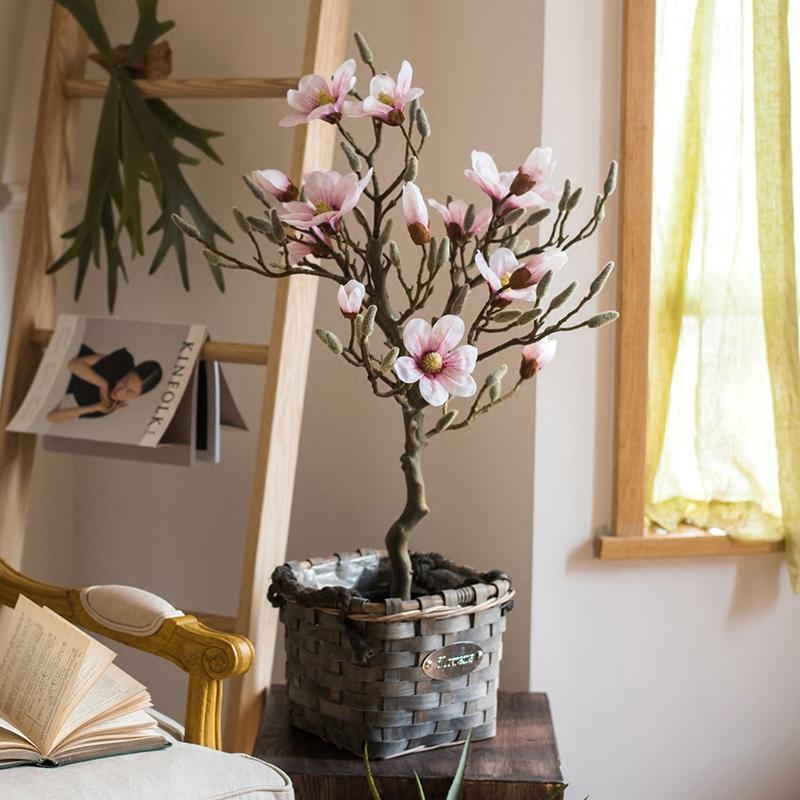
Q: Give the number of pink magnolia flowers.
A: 14